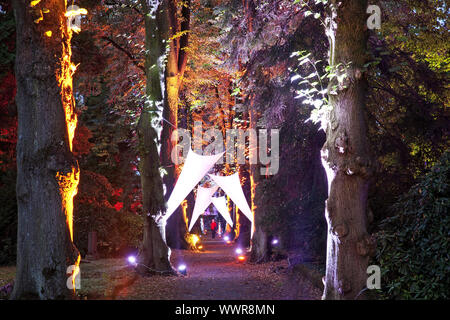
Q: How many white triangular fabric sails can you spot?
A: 4